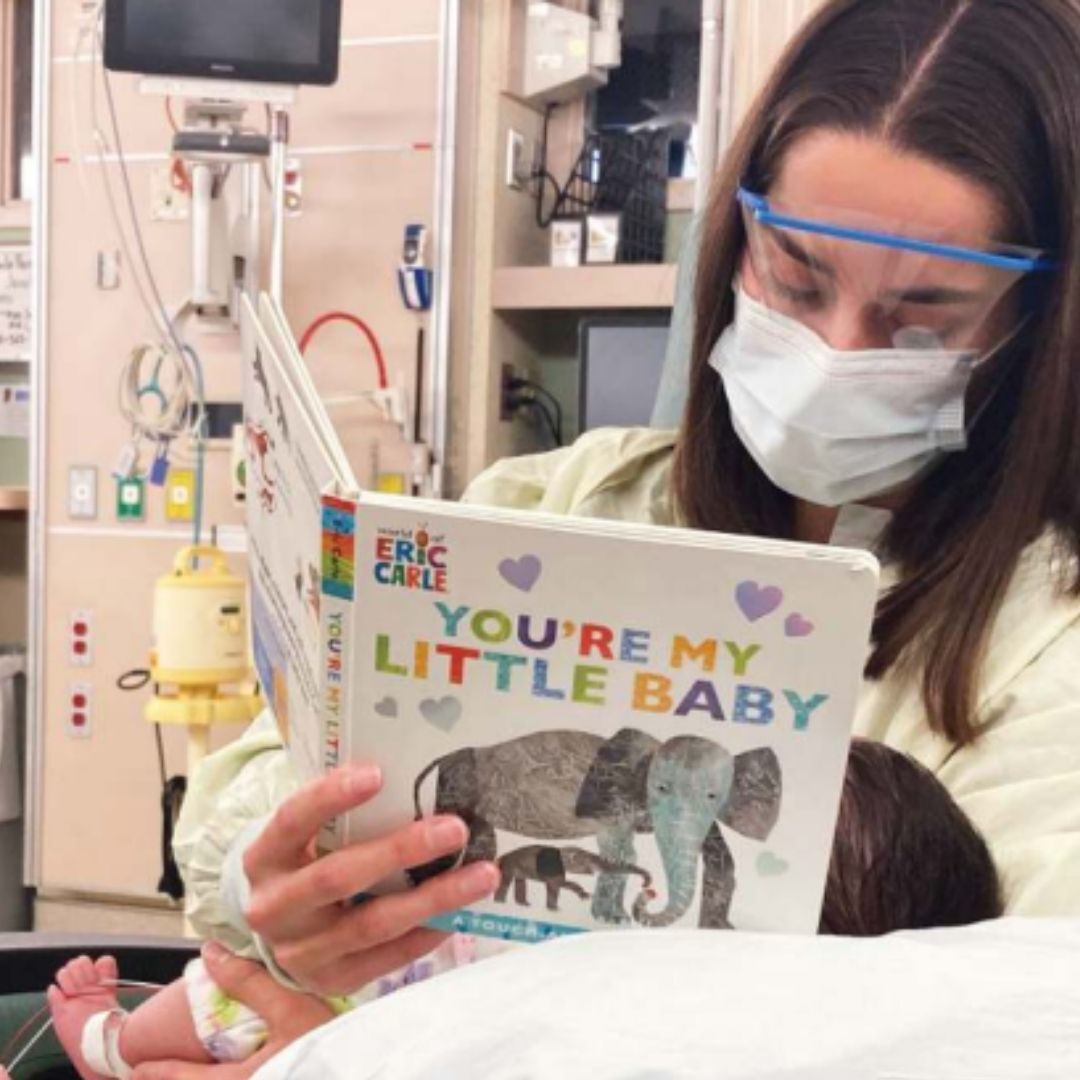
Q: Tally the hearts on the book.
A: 6